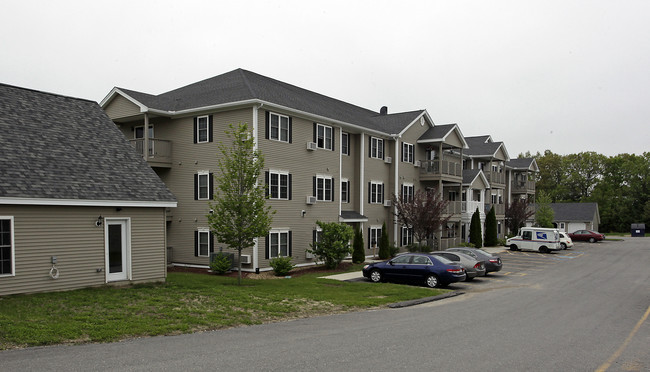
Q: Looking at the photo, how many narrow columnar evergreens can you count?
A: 4